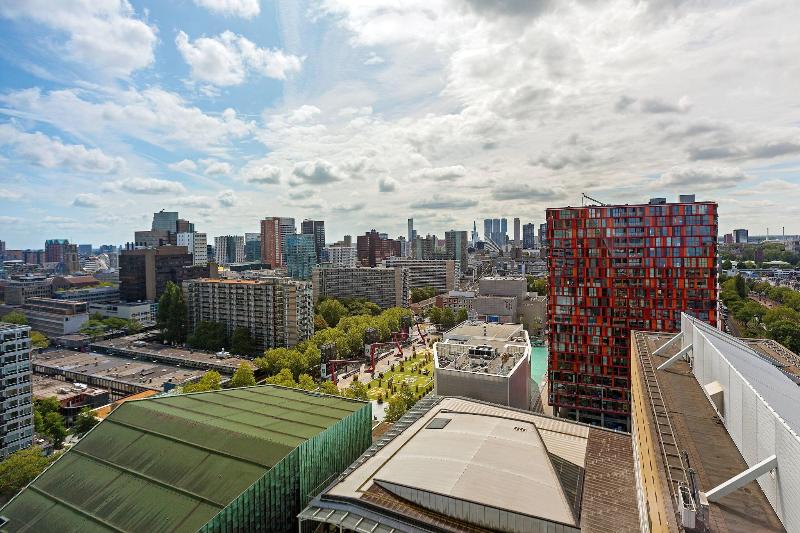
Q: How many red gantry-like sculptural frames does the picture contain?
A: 4